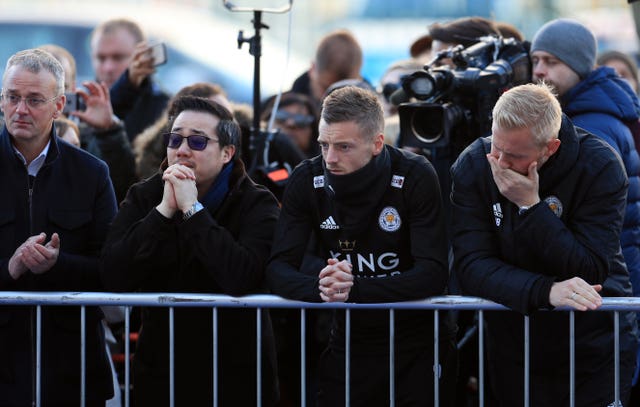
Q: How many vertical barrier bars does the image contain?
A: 14